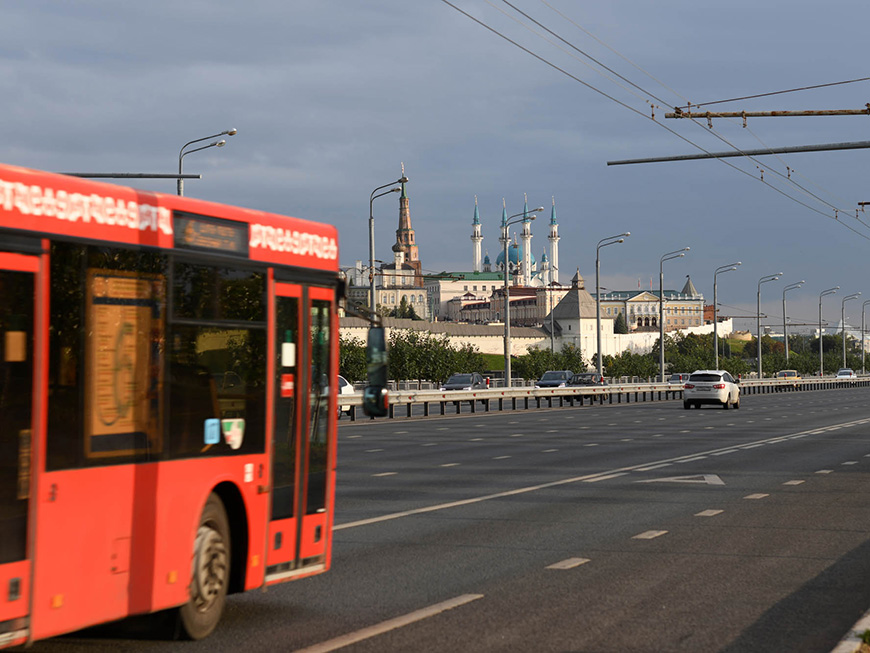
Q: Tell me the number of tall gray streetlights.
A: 11